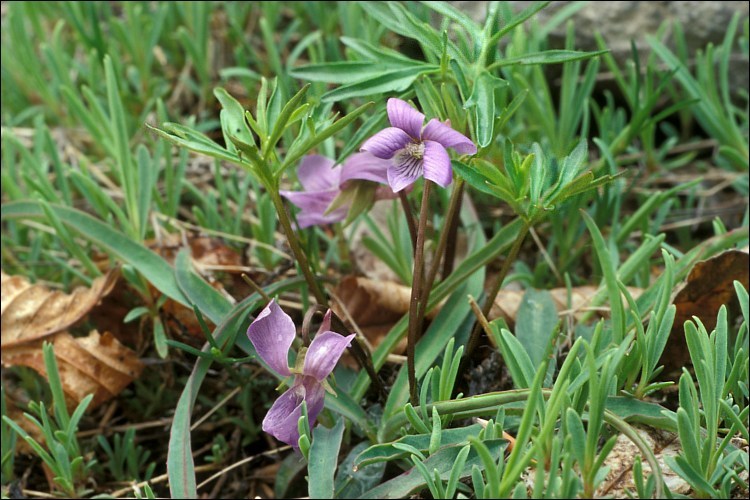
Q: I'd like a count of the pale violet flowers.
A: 3